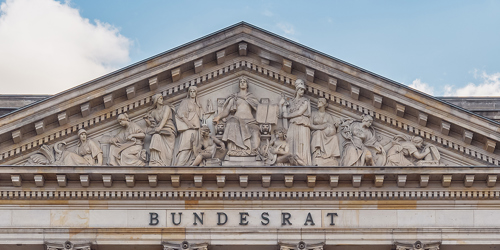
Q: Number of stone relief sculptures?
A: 11